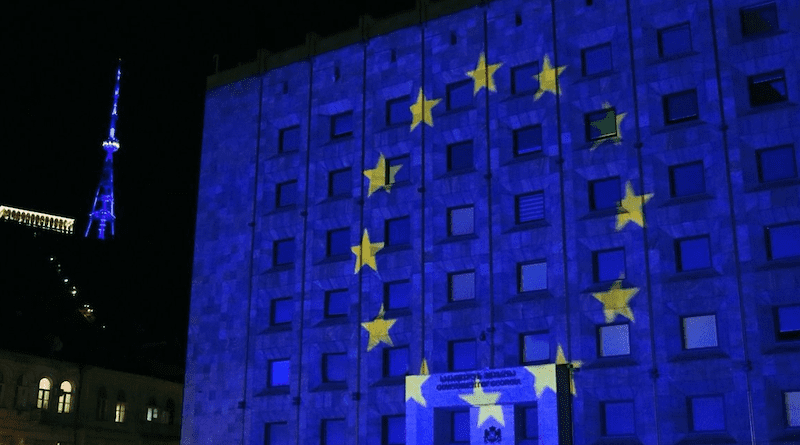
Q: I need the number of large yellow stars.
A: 12